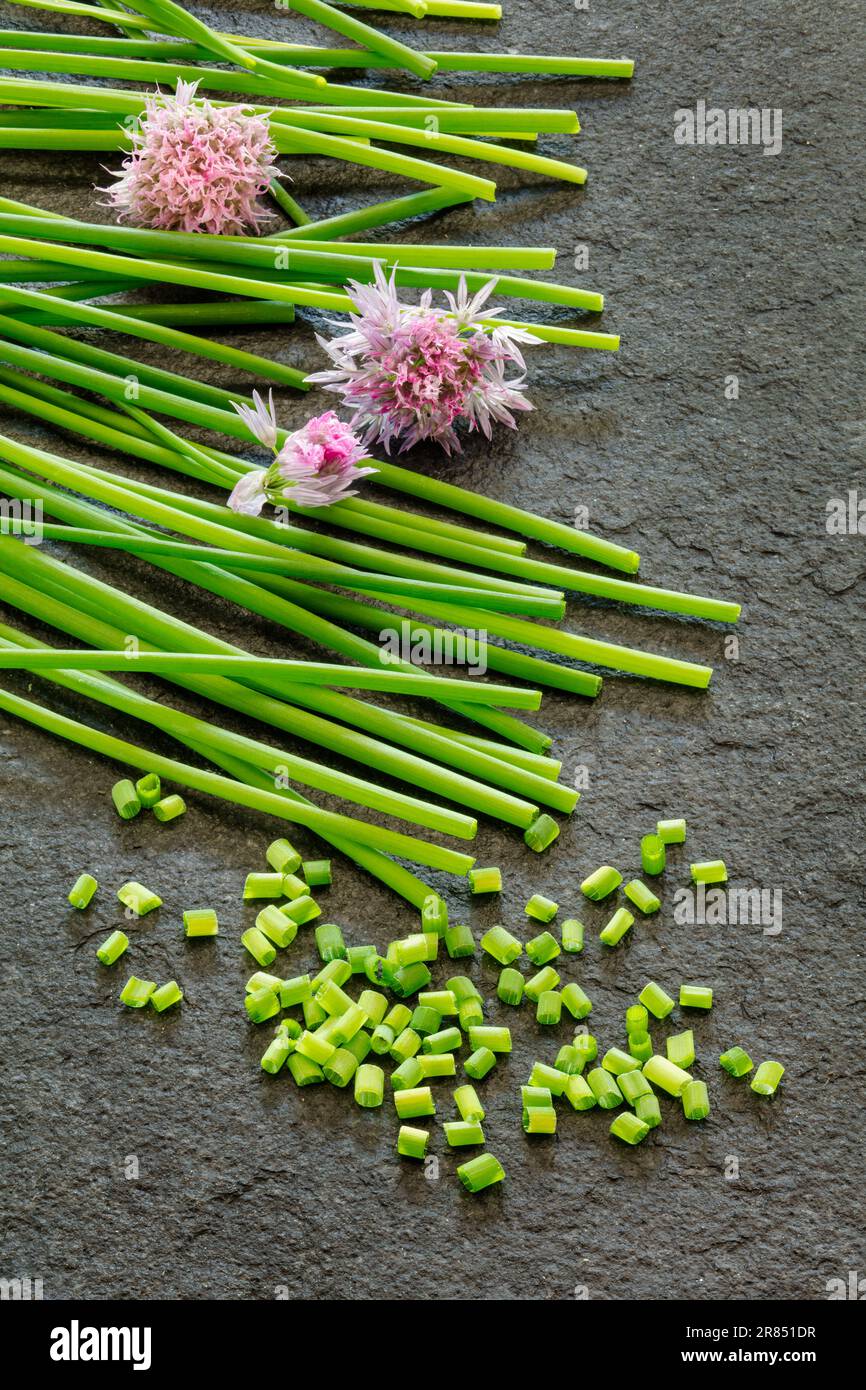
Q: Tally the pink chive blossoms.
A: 3